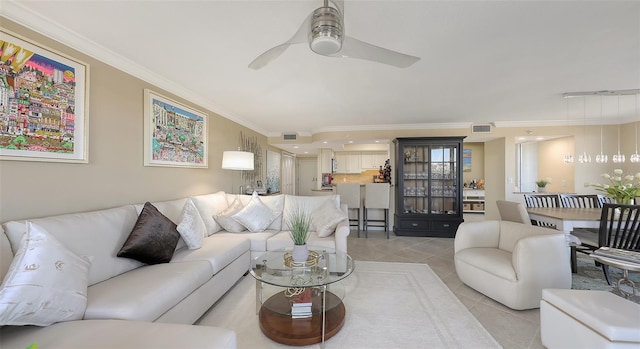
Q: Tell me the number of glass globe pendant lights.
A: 5